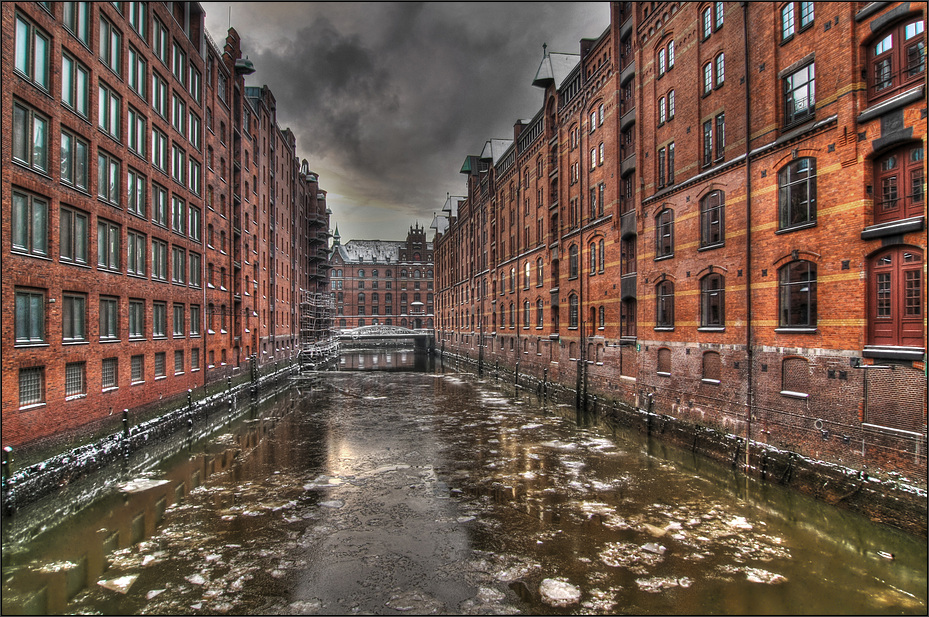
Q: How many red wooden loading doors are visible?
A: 3